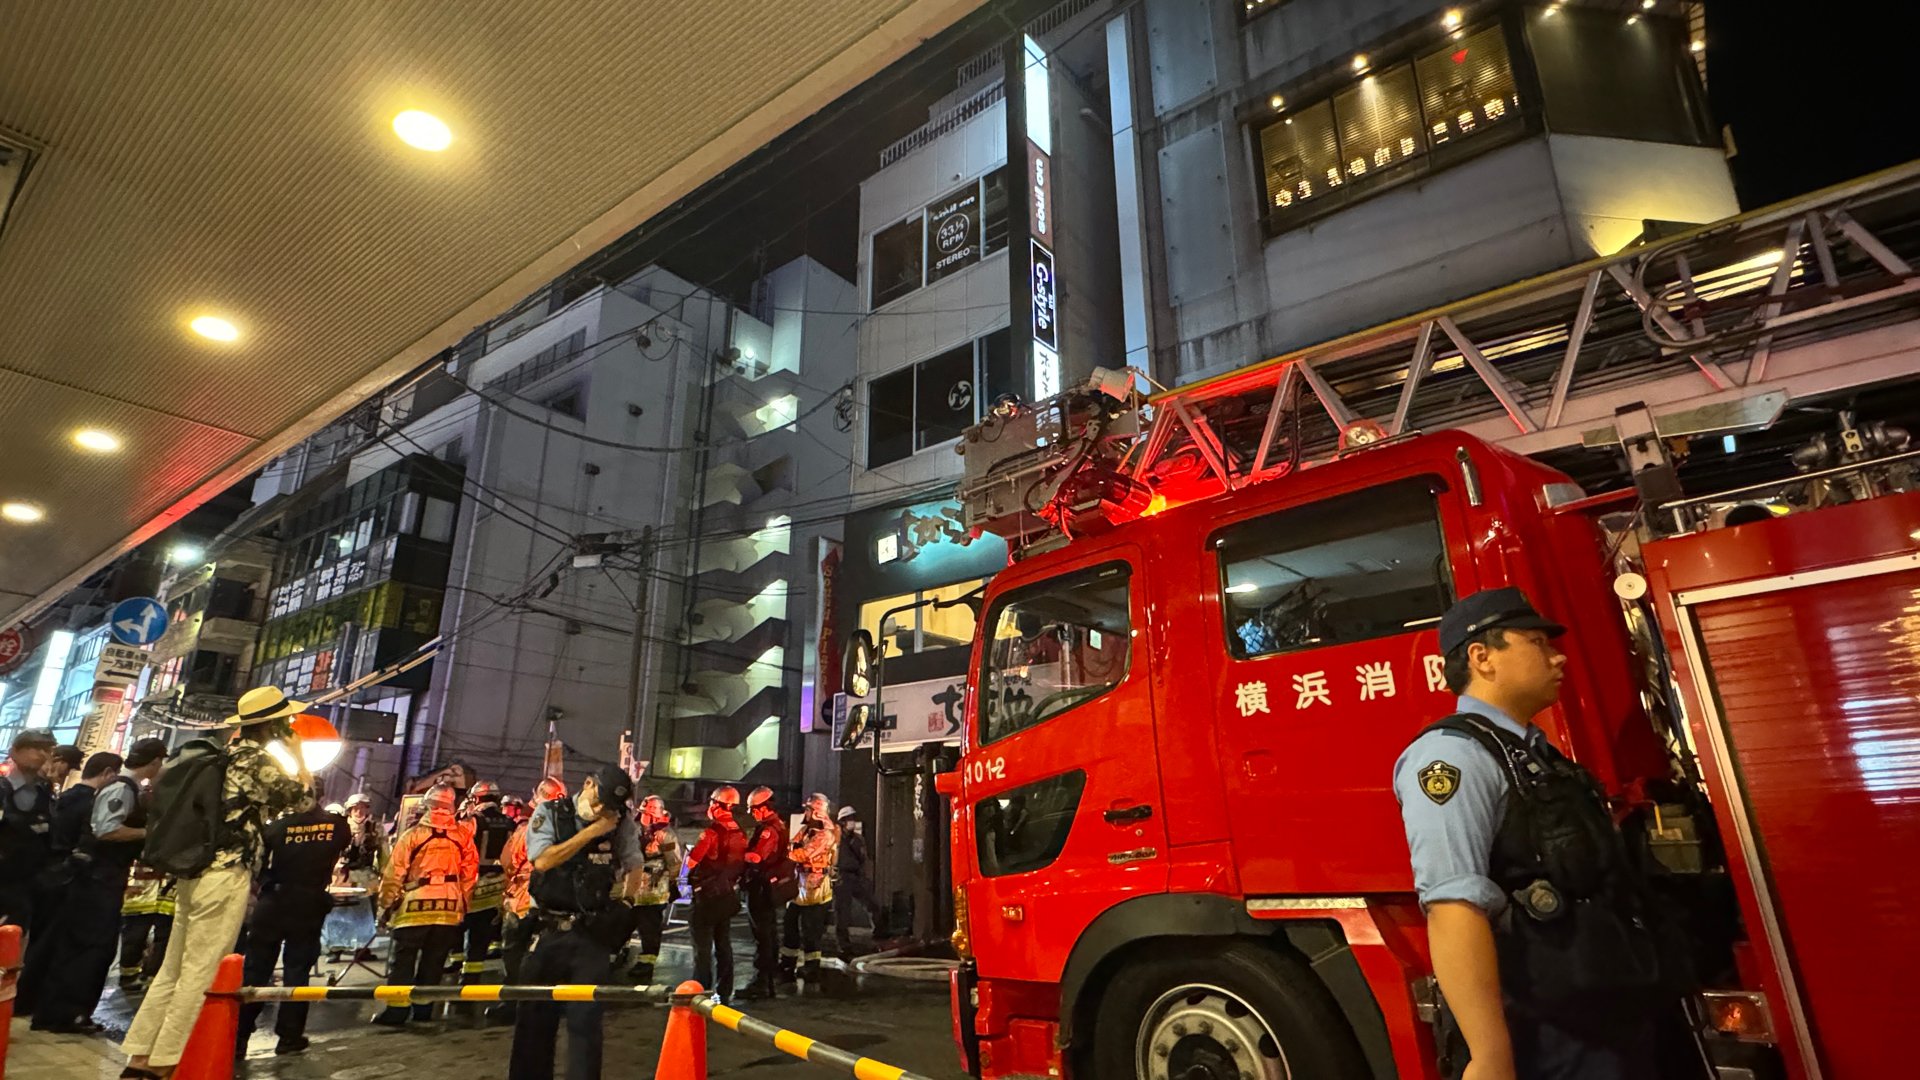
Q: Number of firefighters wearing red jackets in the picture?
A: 2